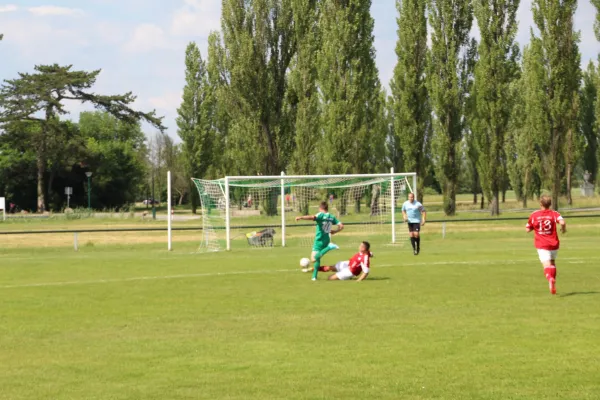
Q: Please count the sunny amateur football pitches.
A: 1